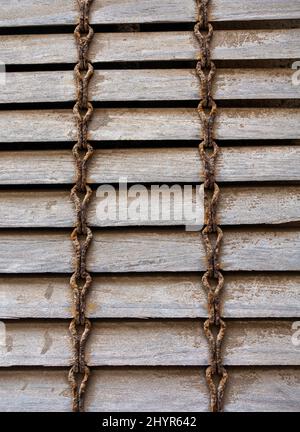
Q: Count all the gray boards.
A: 10